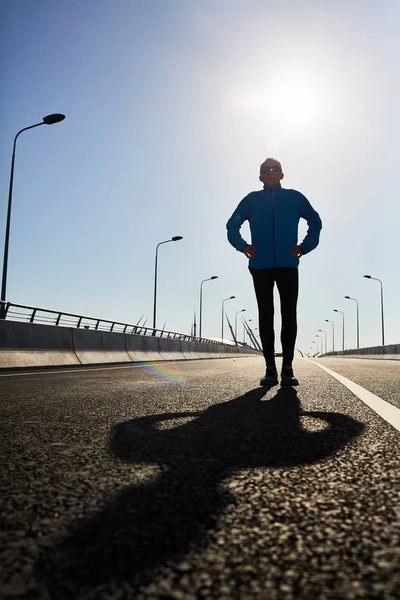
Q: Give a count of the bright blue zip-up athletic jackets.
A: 1